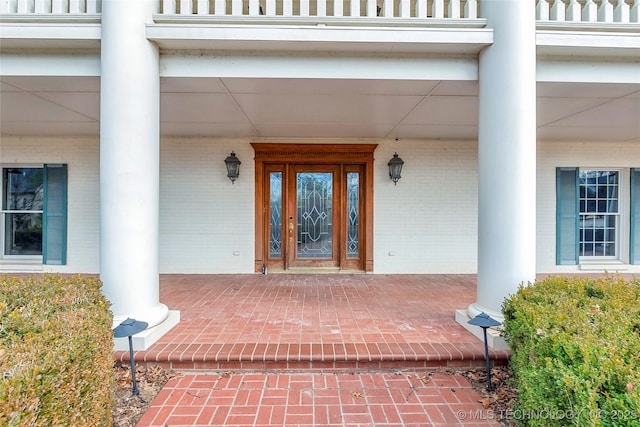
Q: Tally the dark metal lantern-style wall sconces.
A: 2